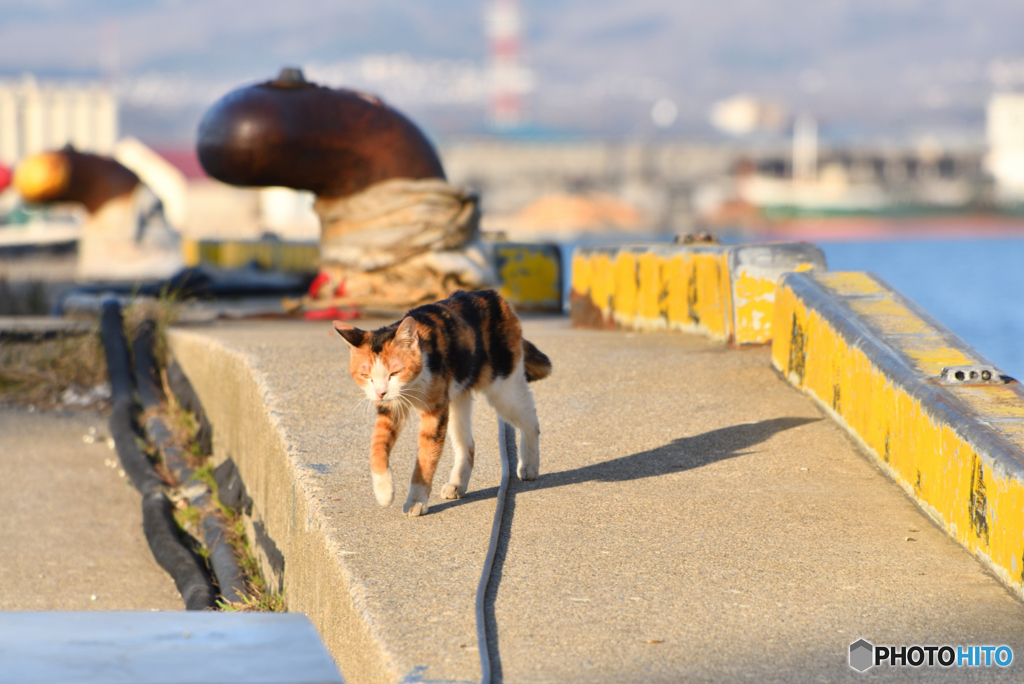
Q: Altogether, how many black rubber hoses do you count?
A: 2